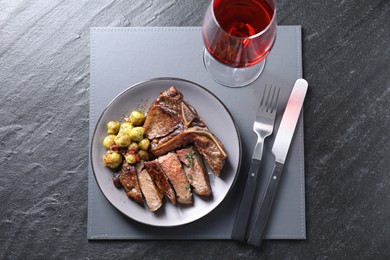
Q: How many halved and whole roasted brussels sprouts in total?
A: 11